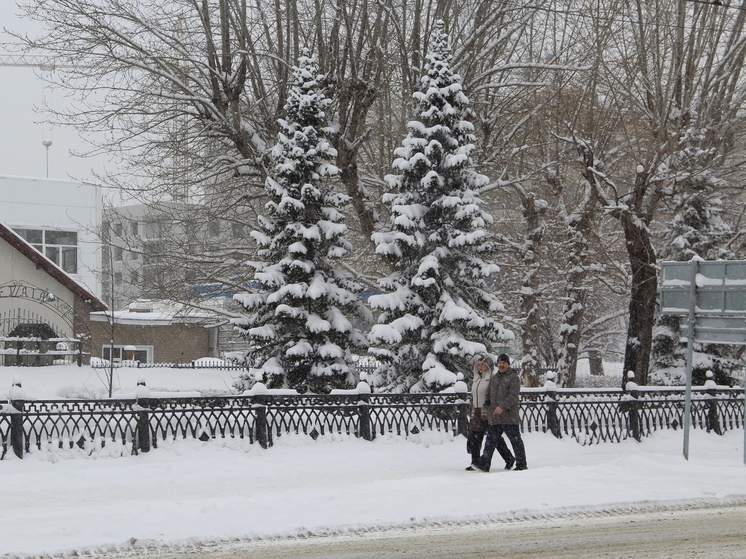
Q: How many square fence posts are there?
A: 8